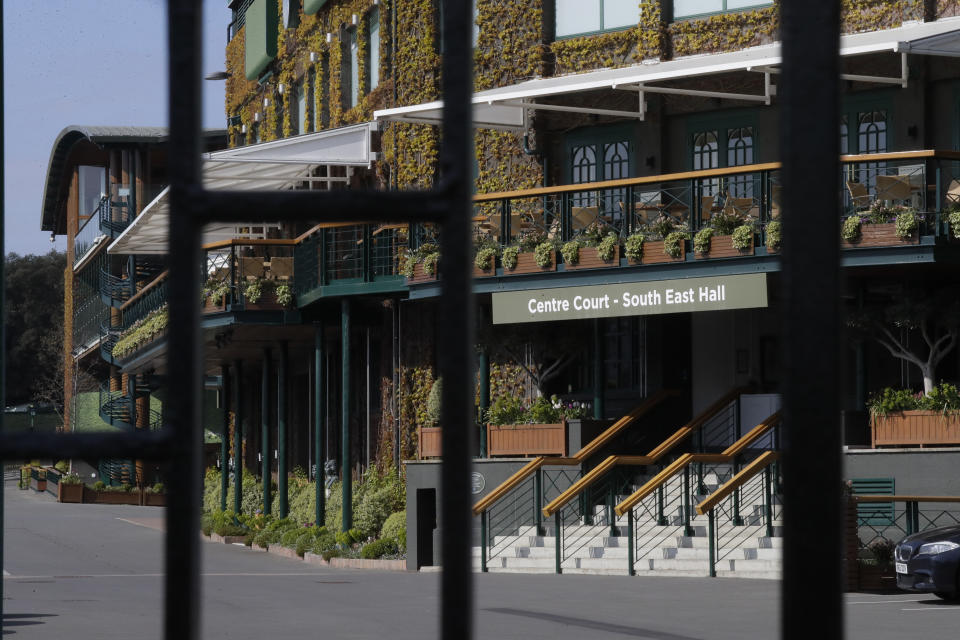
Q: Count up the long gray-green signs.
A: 1